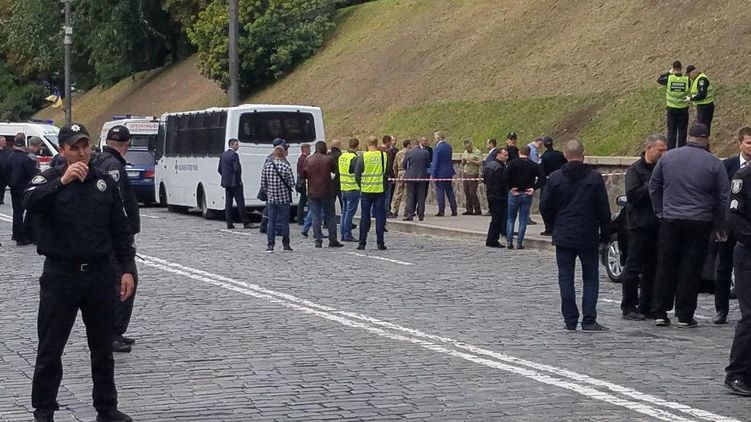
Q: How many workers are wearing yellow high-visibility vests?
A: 4